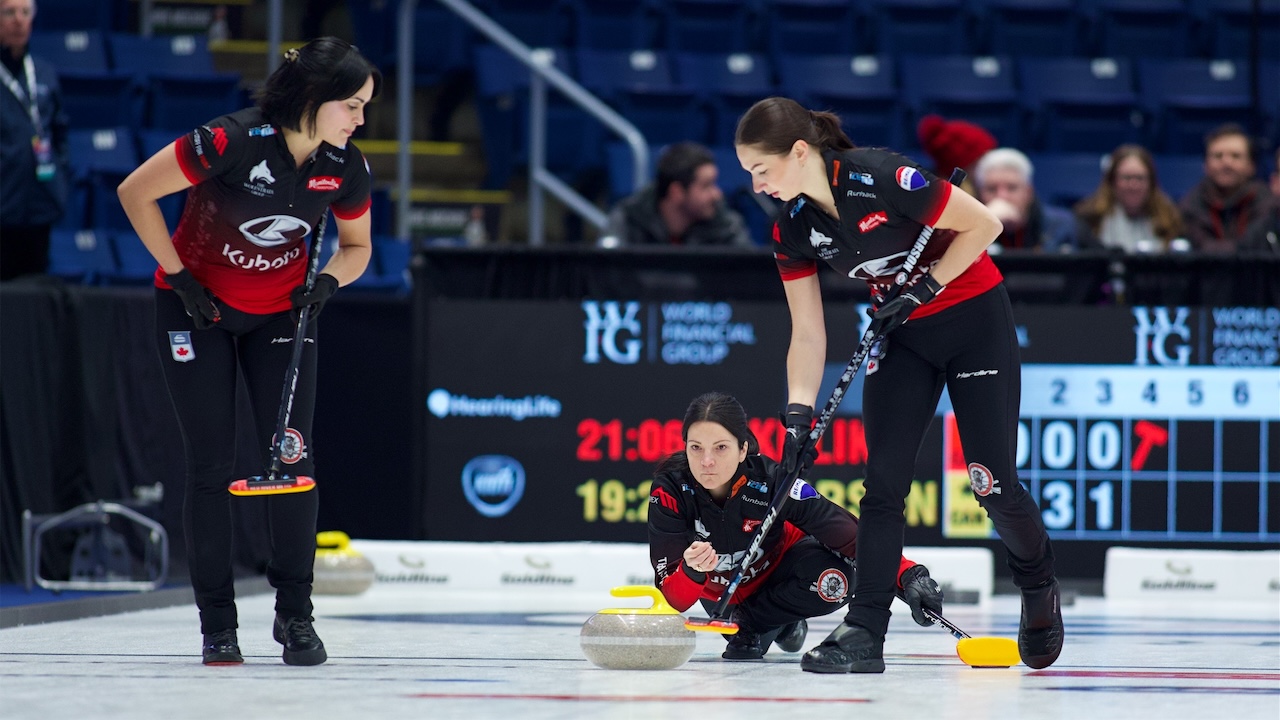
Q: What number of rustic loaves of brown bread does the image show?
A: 0